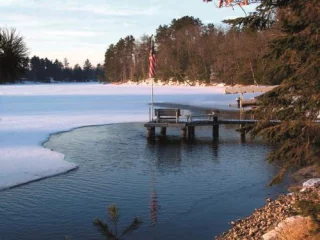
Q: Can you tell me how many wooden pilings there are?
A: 6